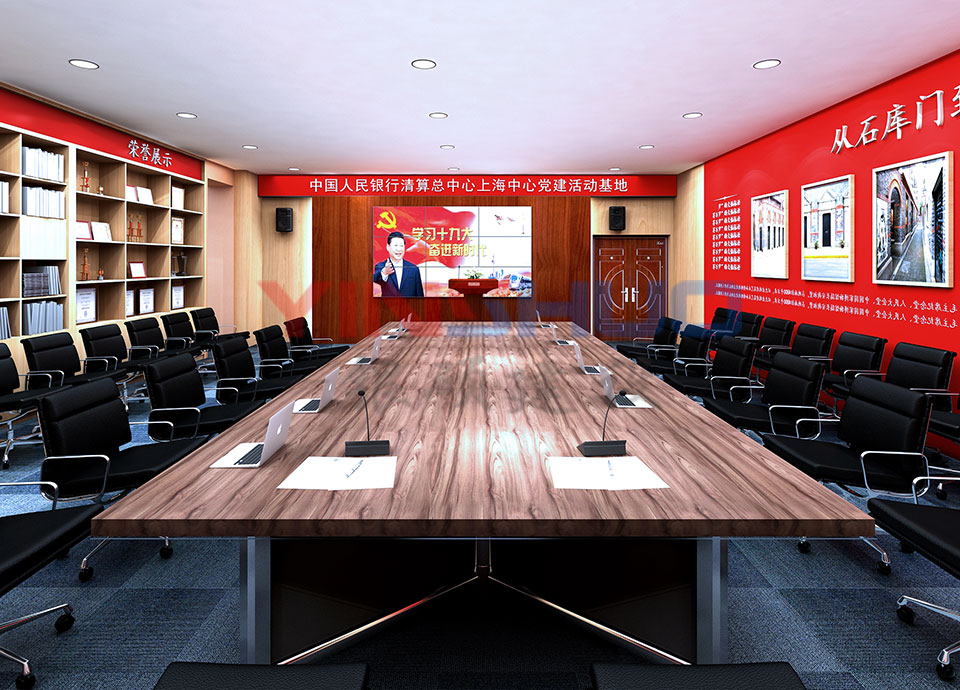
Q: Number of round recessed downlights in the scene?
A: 12